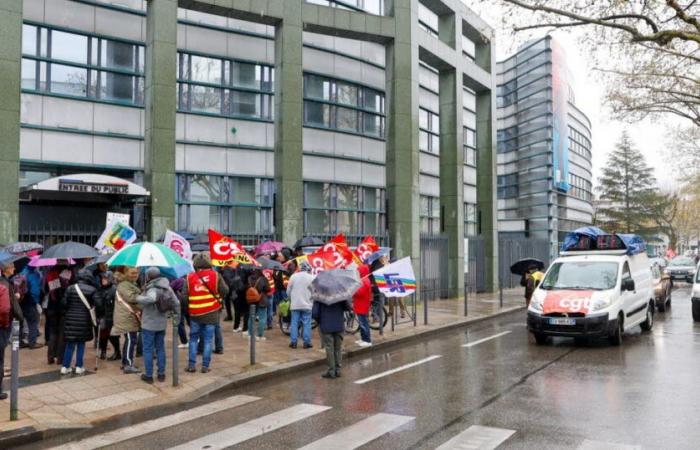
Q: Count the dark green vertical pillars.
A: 6